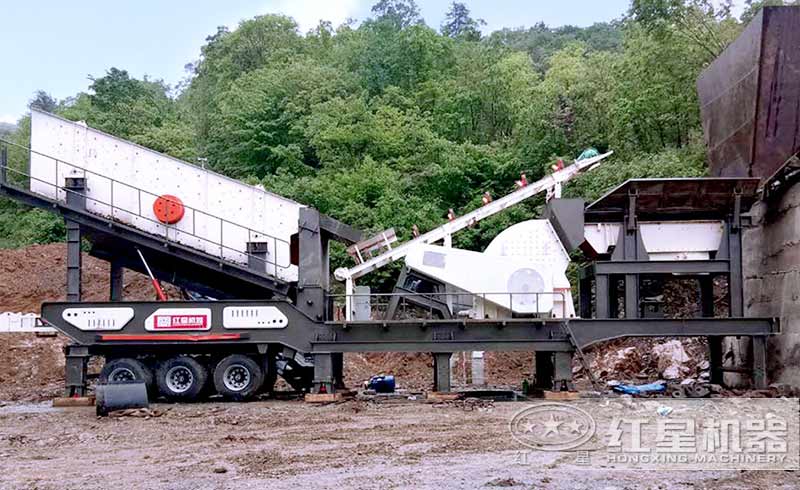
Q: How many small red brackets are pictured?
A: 5